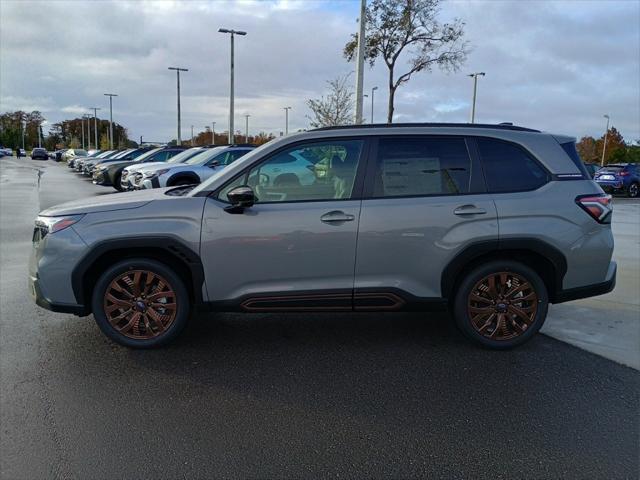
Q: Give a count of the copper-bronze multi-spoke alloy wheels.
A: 2